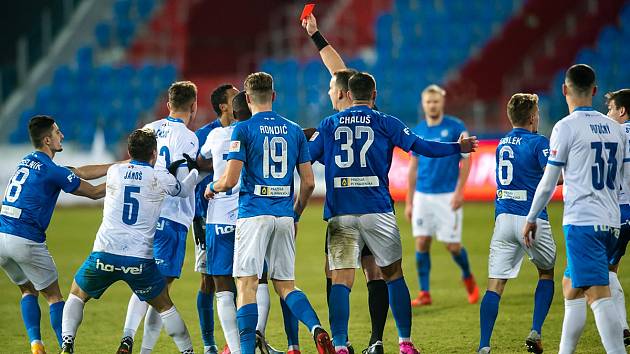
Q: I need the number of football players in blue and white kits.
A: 11